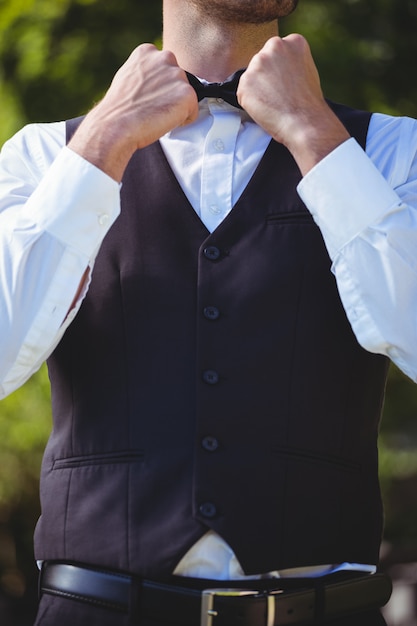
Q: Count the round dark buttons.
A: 5